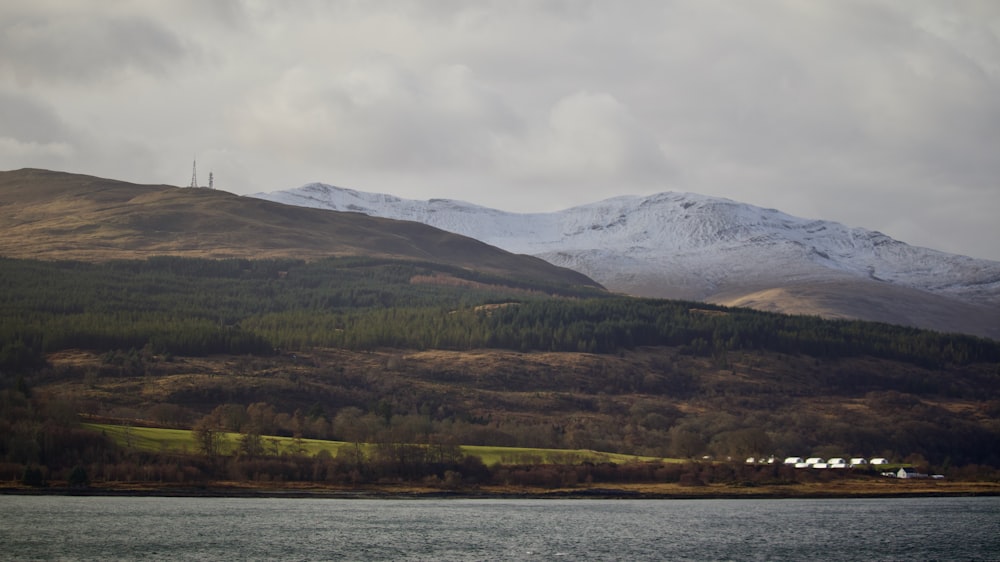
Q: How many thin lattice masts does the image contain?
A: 2